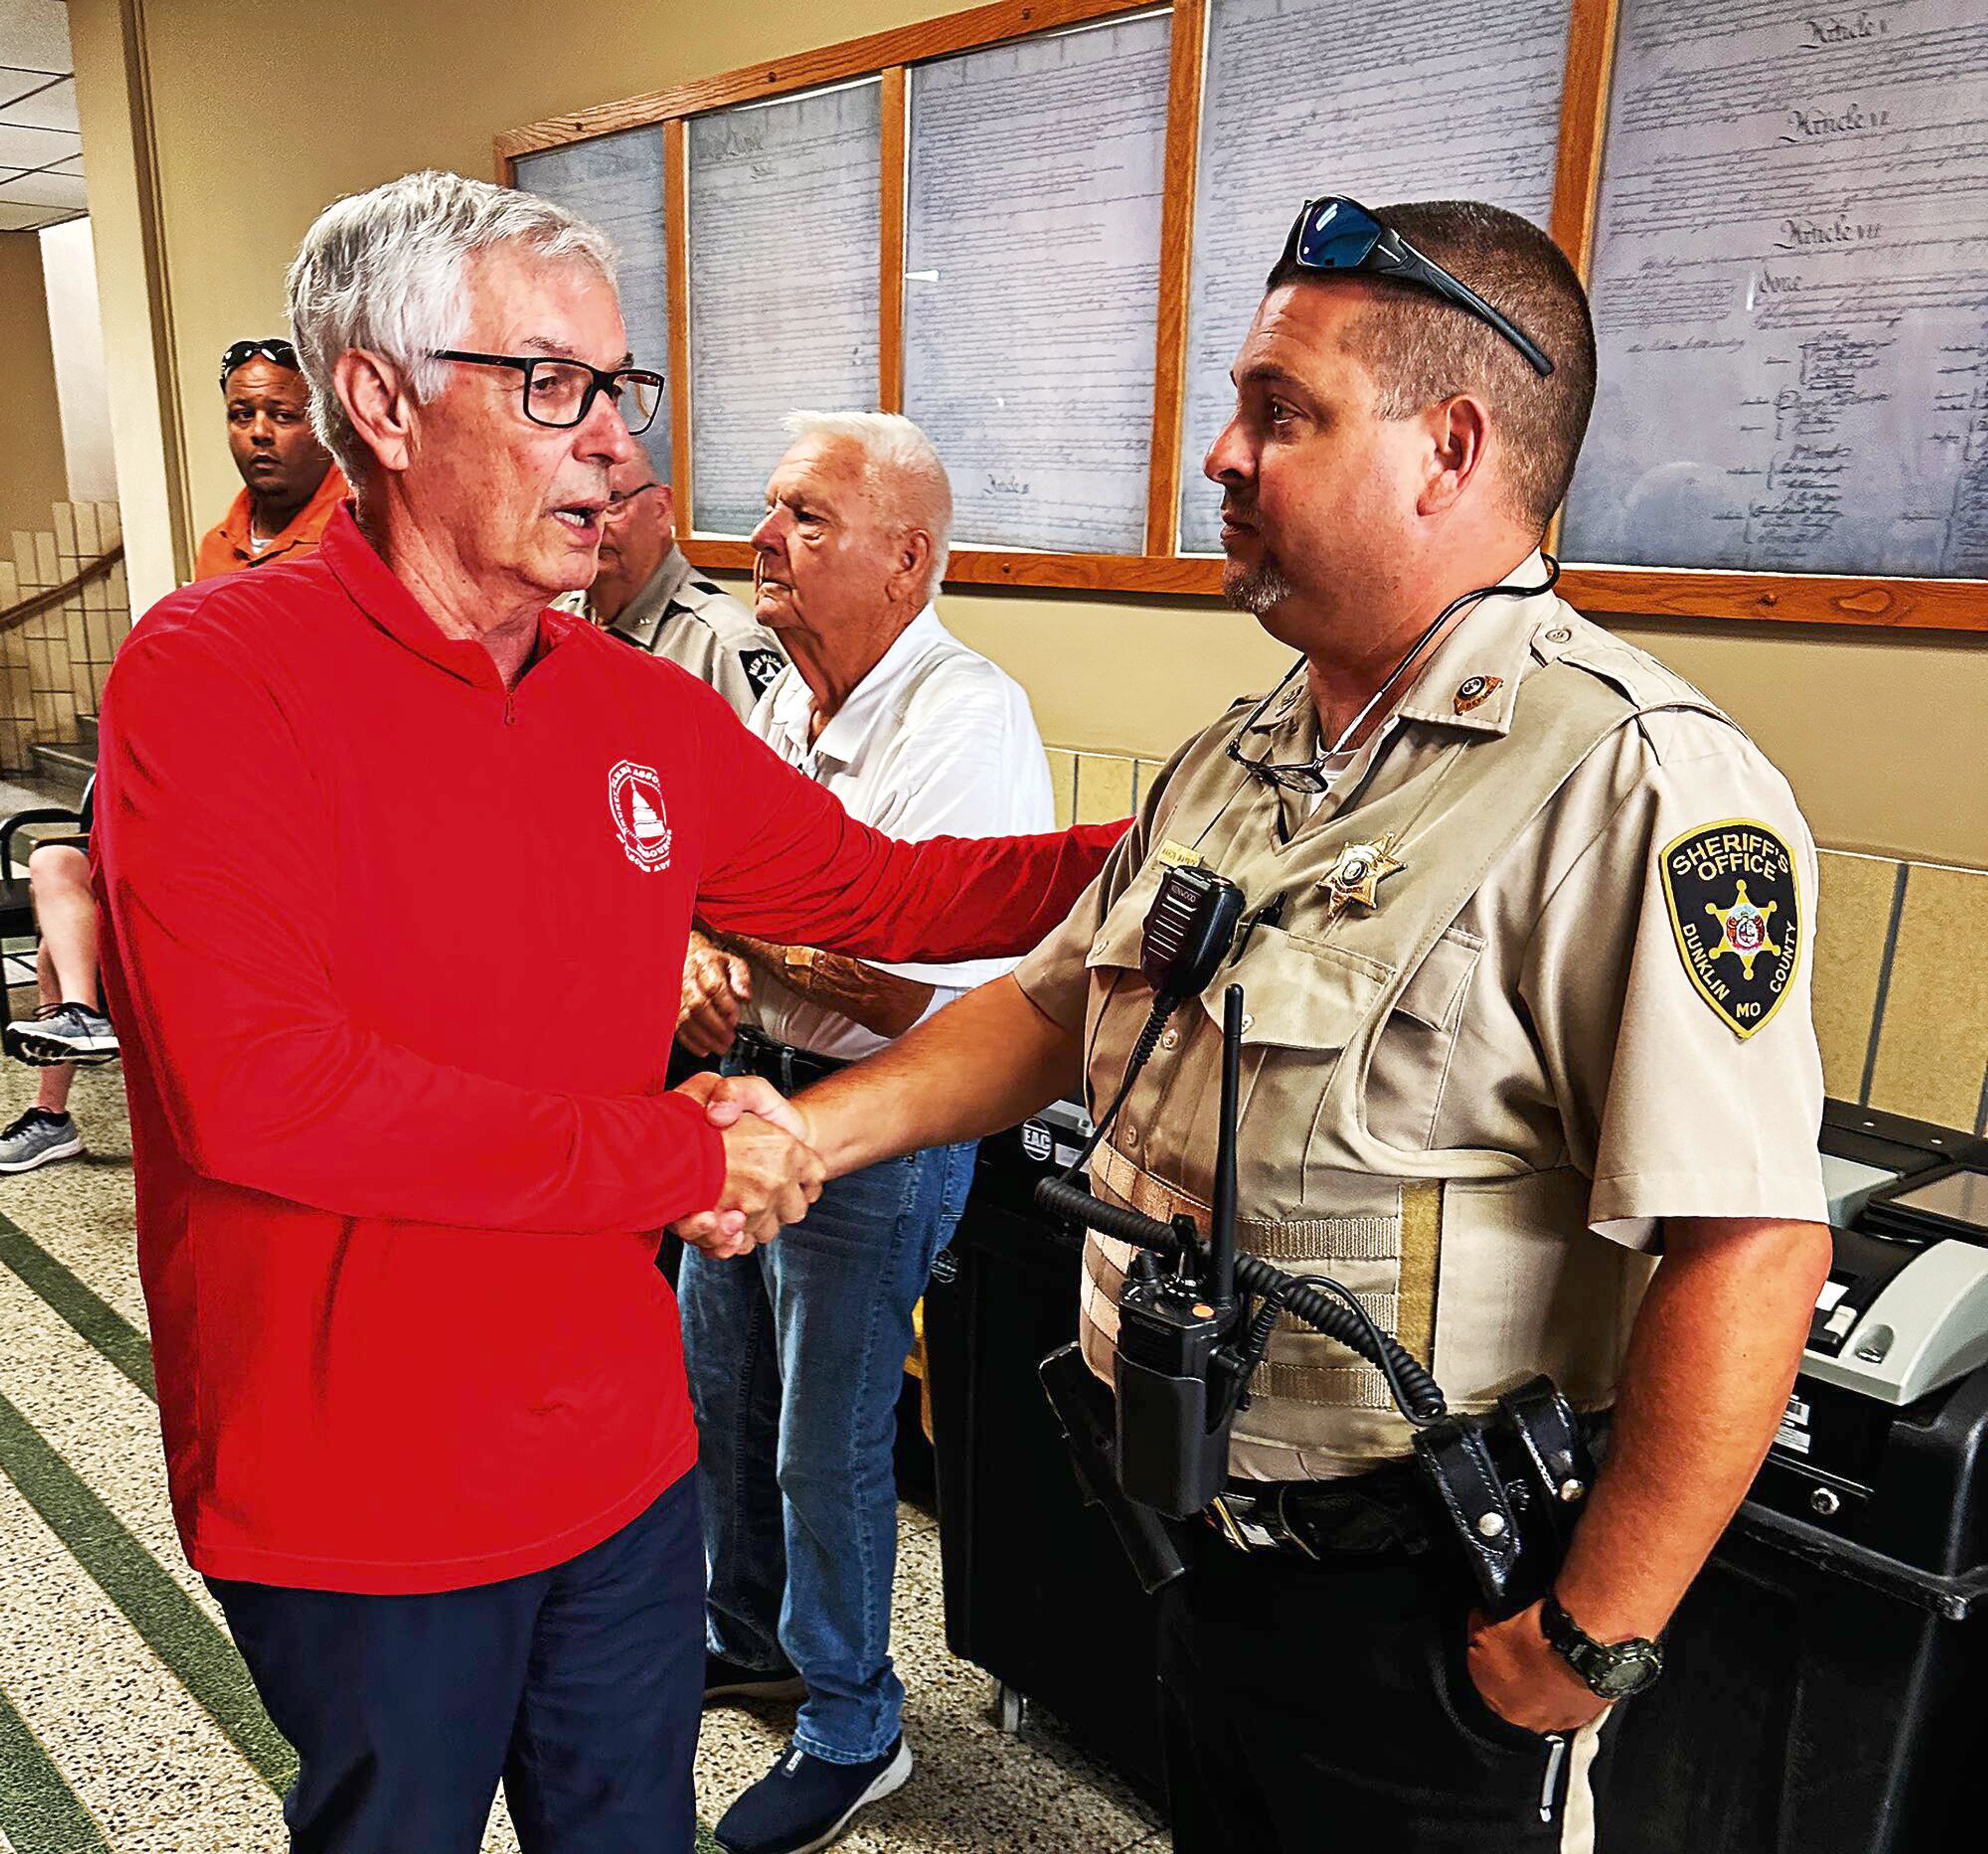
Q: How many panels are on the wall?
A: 5